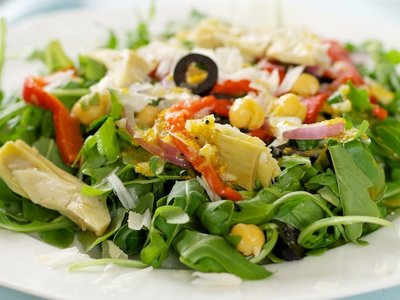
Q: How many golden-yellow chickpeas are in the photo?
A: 6